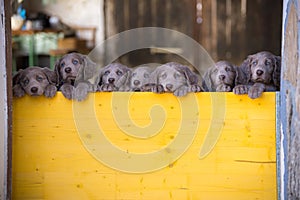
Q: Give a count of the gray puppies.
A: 7